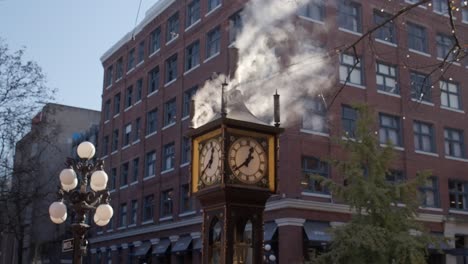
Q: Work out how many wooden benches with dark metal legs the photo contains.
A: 0